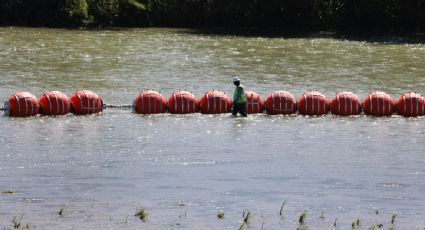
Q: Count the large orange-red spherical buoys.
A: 12